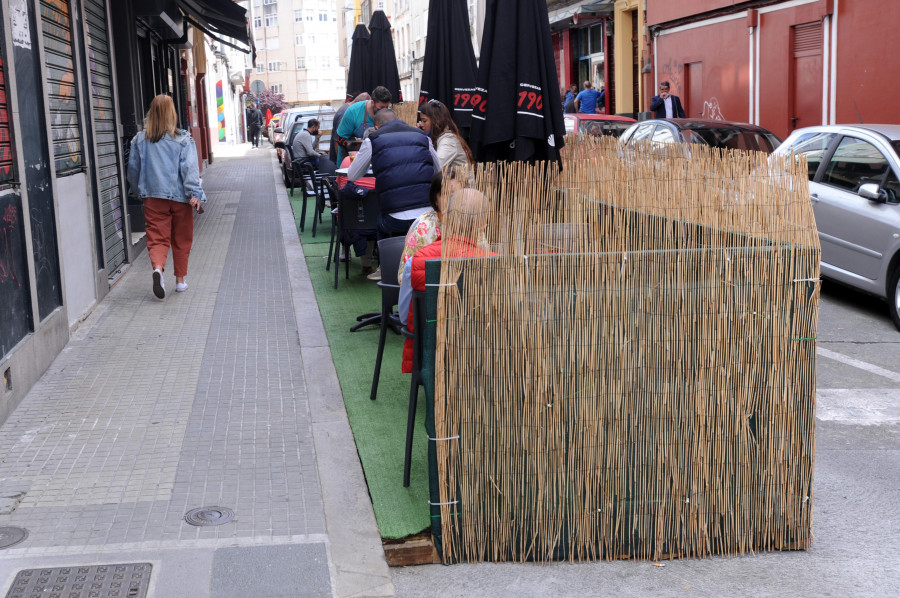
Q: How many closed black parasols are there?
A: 4